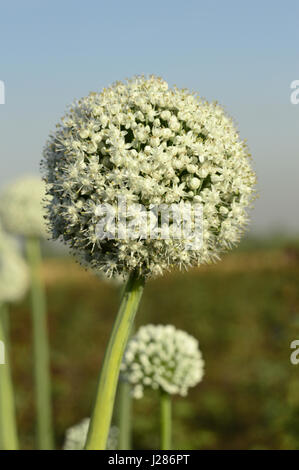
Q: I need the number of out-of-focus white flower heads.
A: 4